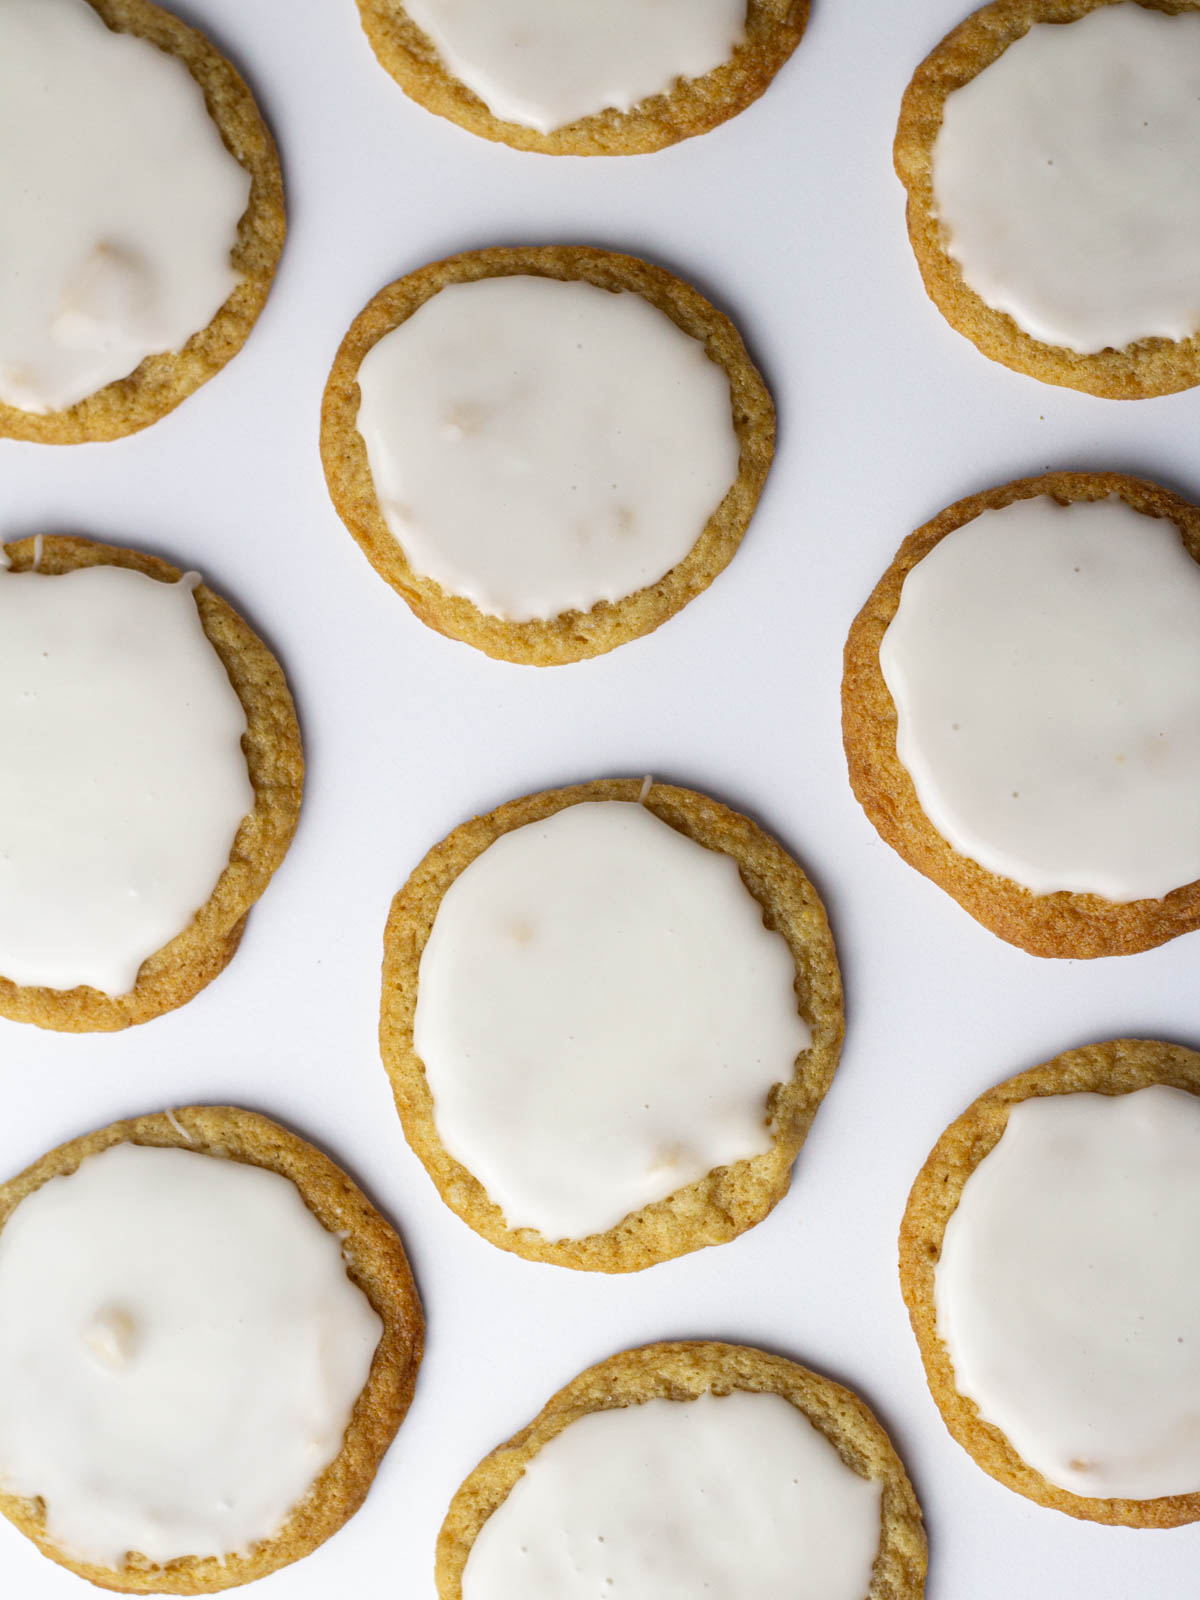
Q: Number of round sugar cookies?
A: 10